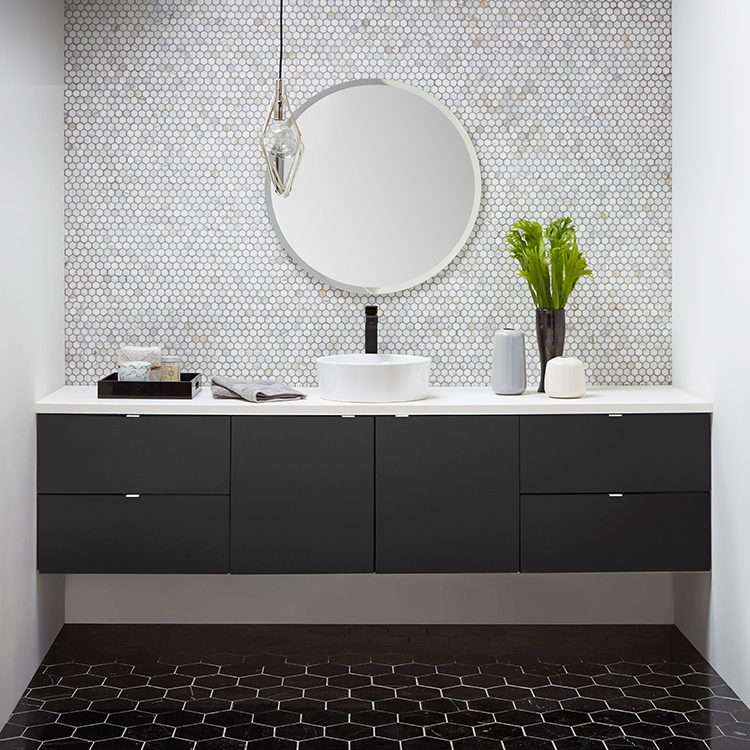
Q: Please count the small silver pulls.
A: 6